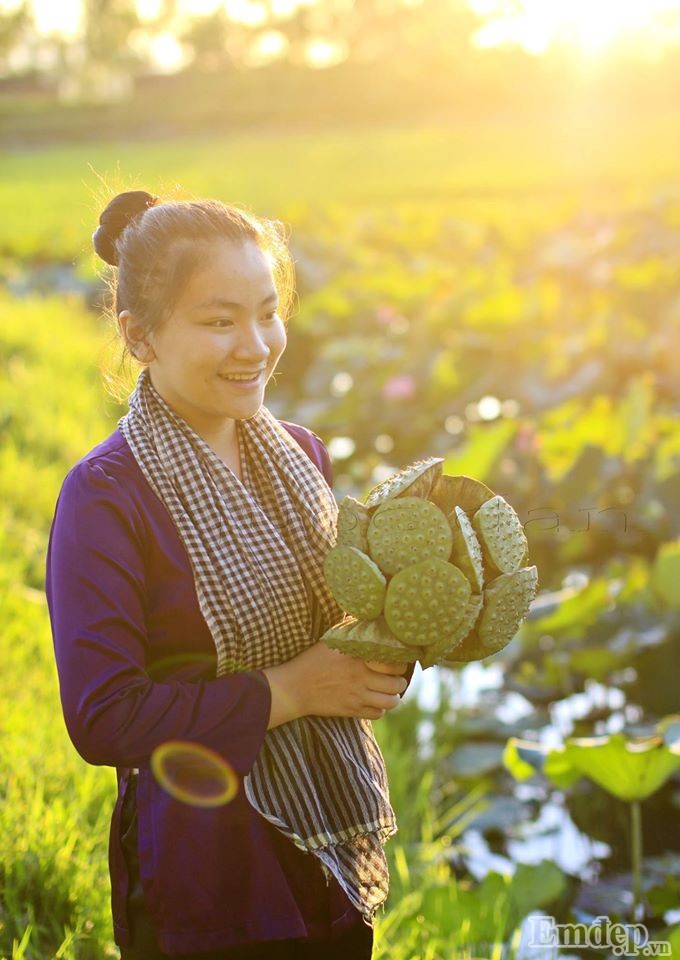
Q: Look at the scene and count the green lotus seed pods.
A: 11